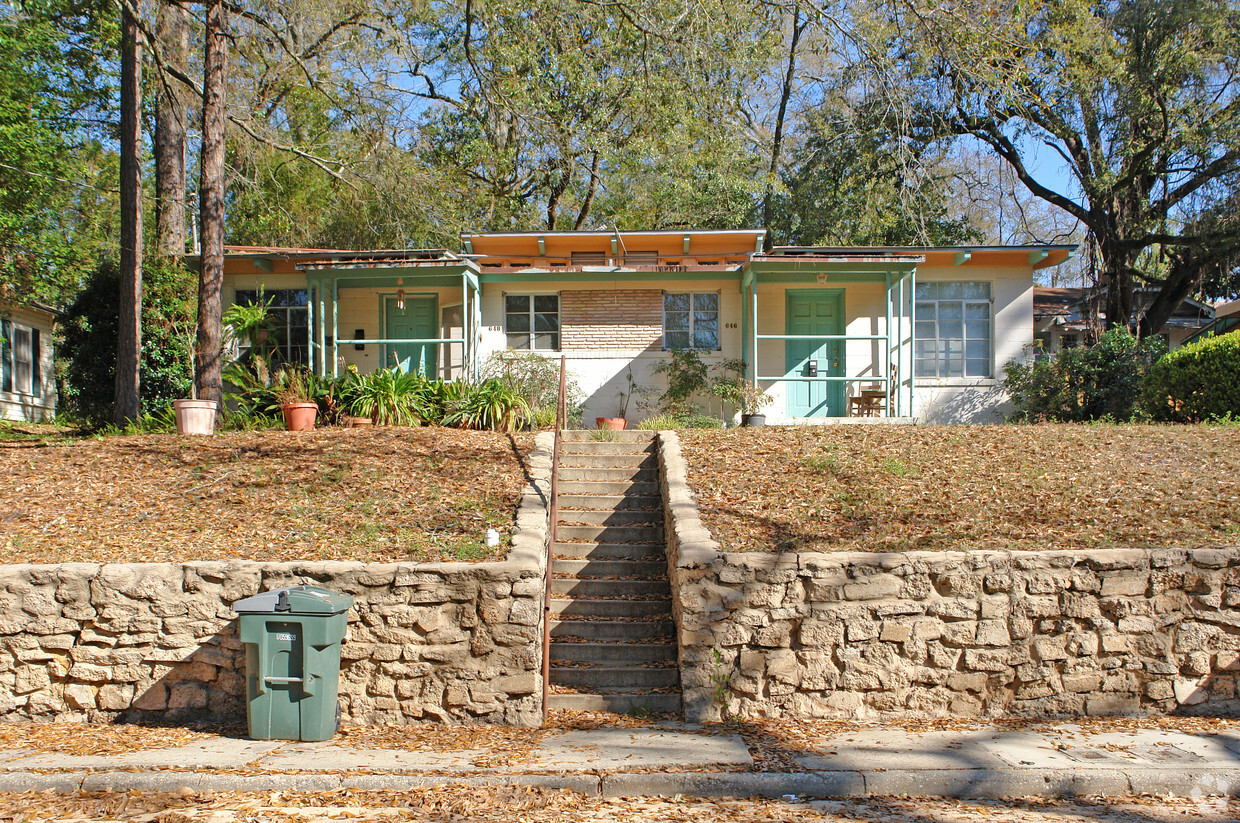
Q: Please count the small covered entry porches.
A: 2